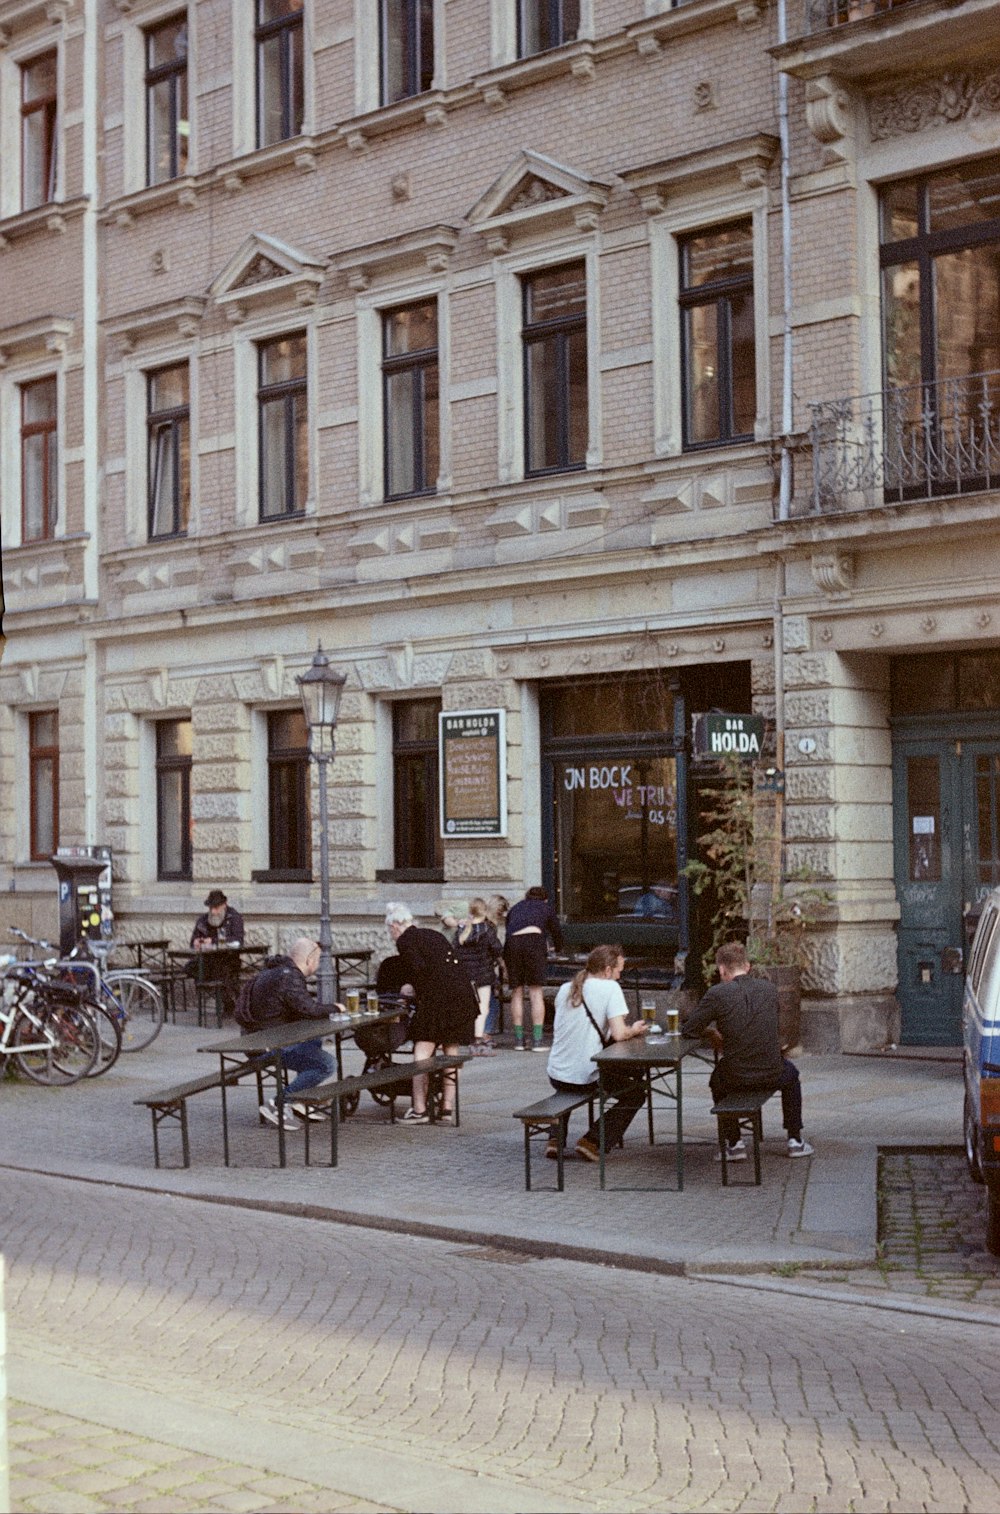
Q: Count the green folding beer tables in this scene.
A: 5